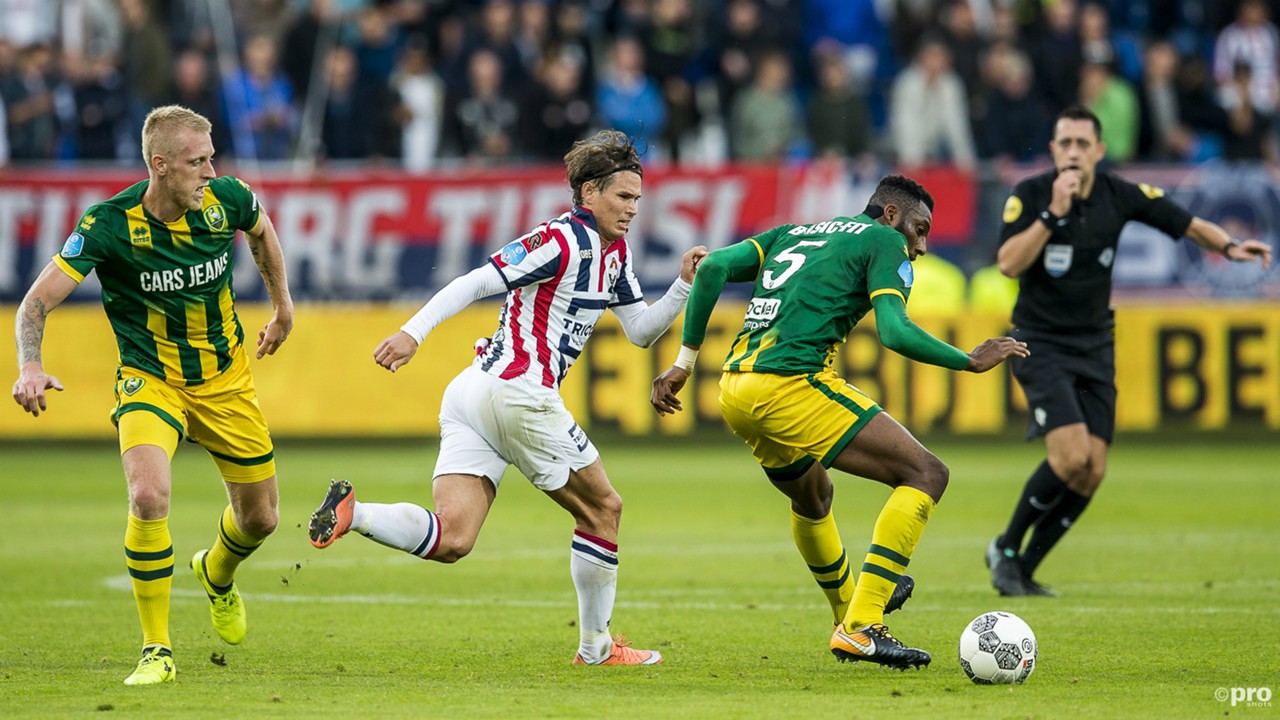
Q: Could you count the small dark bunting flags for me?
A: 0